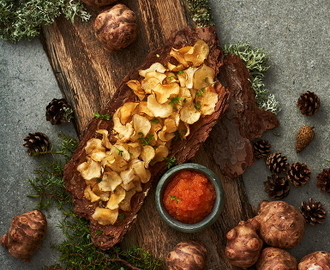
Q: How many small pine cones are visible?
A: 10